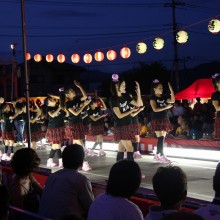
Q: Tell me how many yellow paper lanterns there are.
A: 4